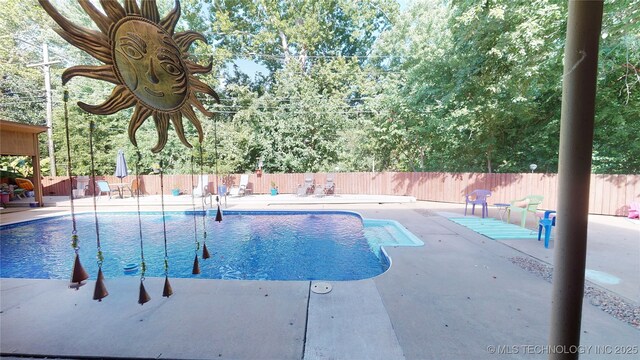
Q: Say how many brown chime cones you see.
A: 7